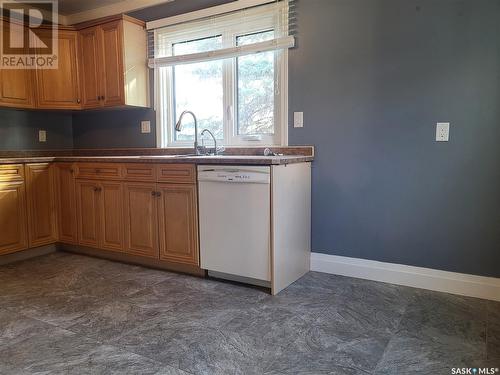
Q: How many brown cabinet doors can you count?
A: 11